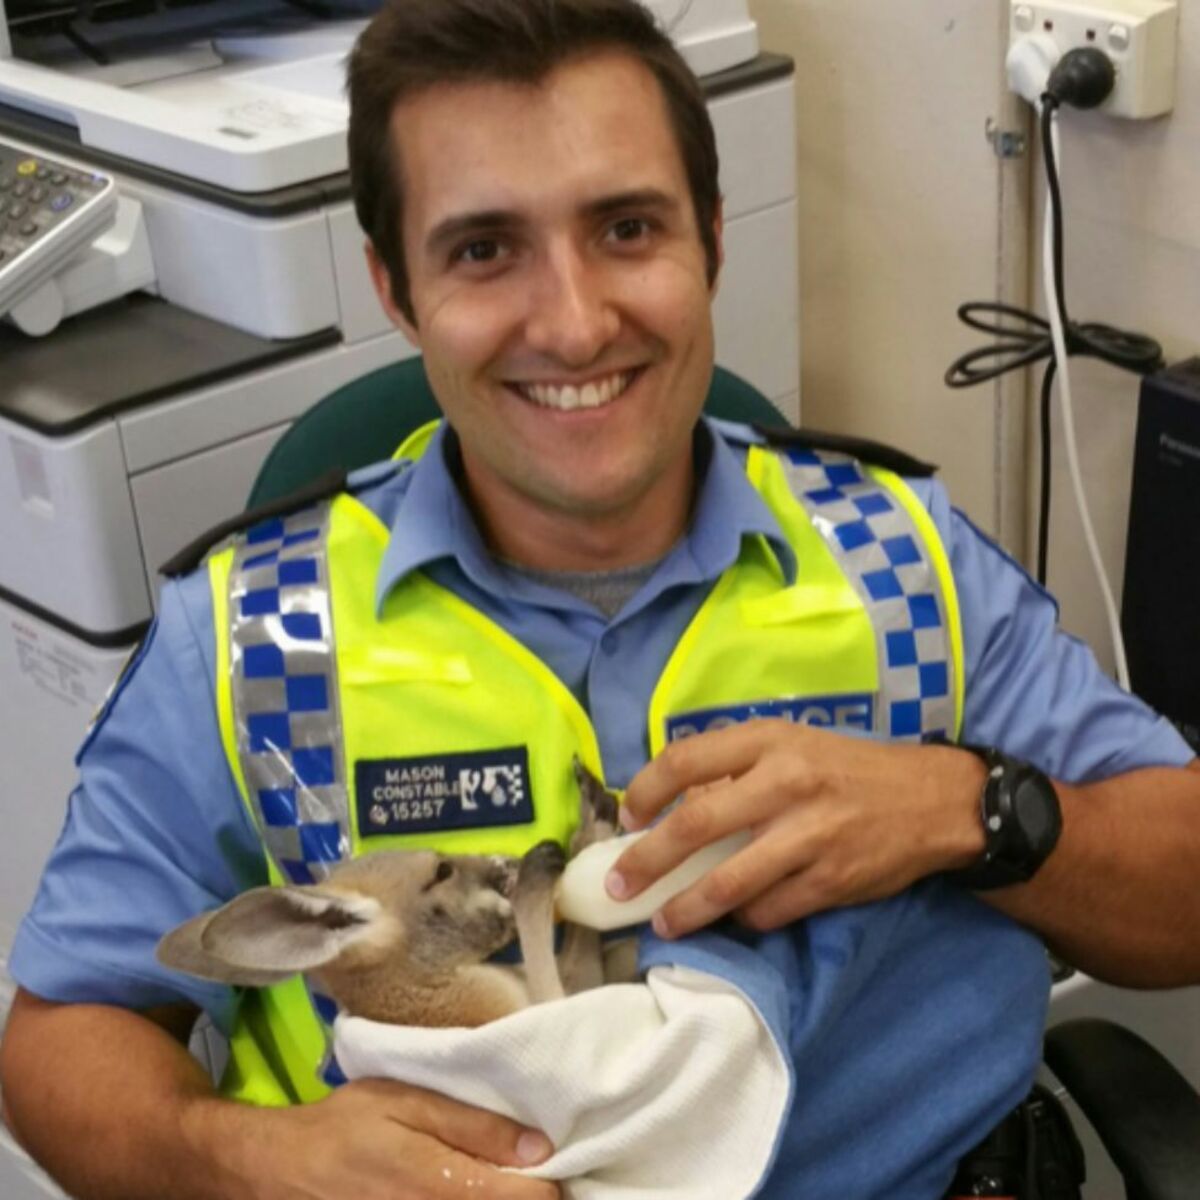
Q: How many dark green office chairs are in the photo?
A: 1